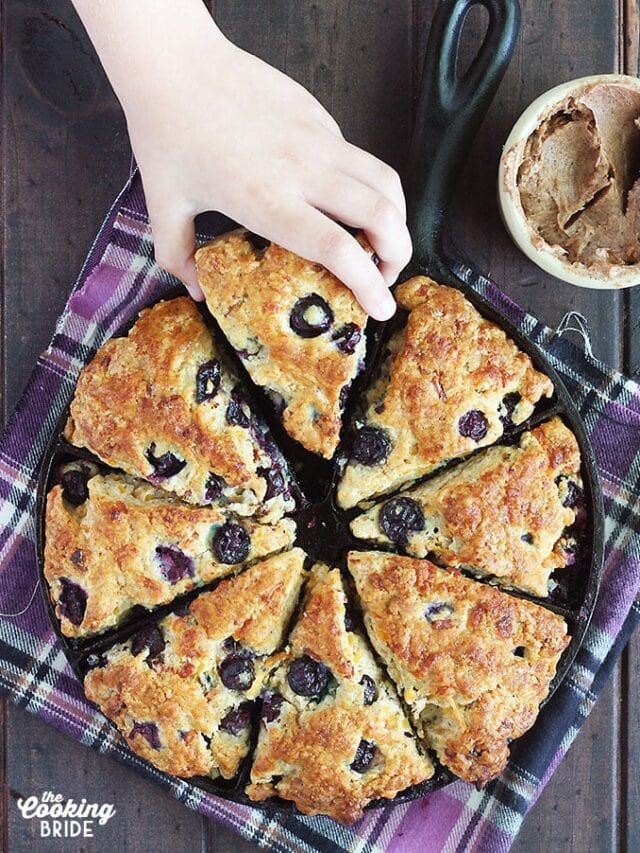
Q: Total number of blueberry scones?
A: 8